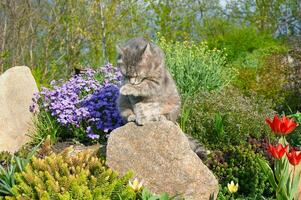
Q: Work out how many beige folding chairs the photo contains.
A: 0